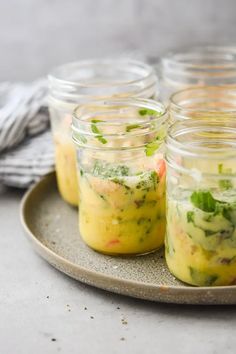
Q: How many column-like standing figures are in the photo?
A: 5